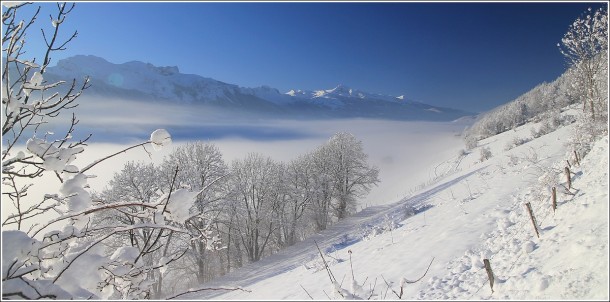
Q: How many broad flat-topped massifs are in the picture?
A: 1